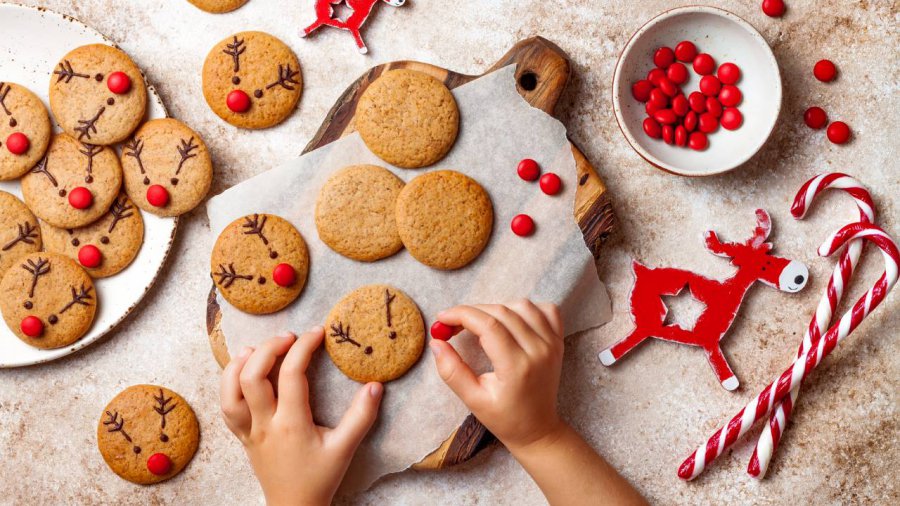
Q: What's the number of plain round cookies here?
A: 3